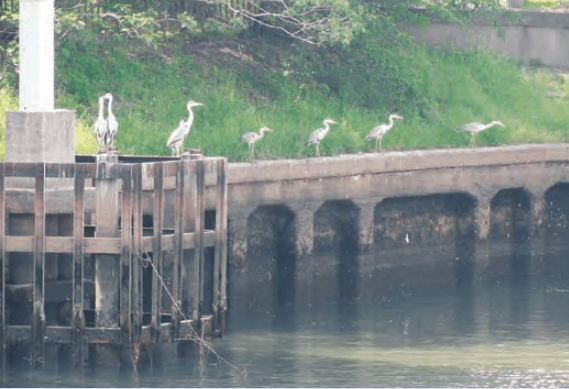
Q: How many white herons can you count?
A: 7